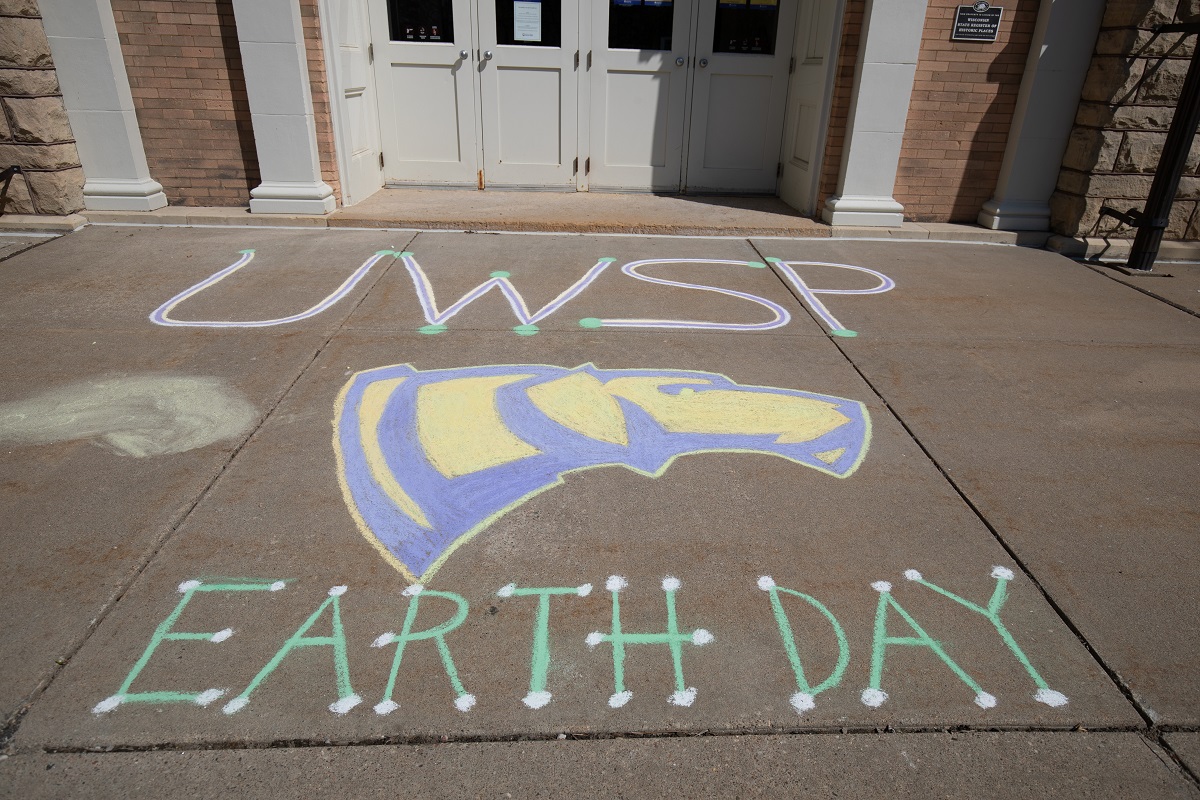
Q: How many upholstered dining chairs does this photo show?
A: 0